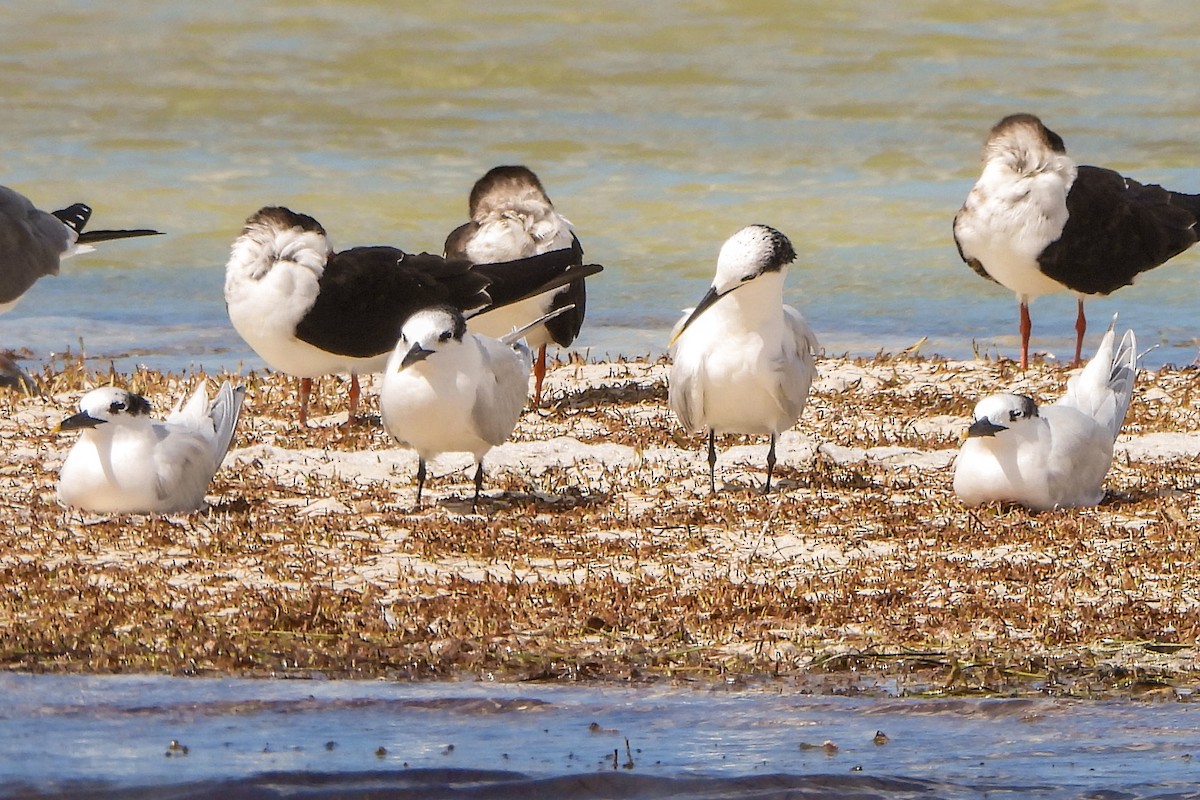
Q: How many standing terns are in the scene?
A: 2